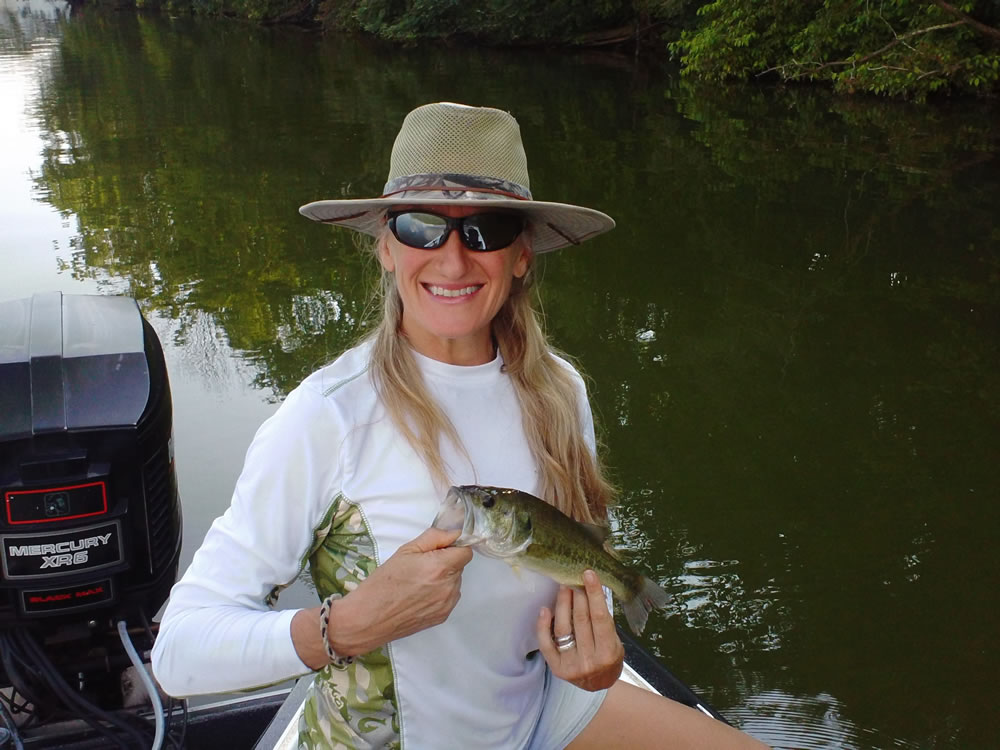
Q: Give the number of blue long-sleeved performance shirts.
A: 0